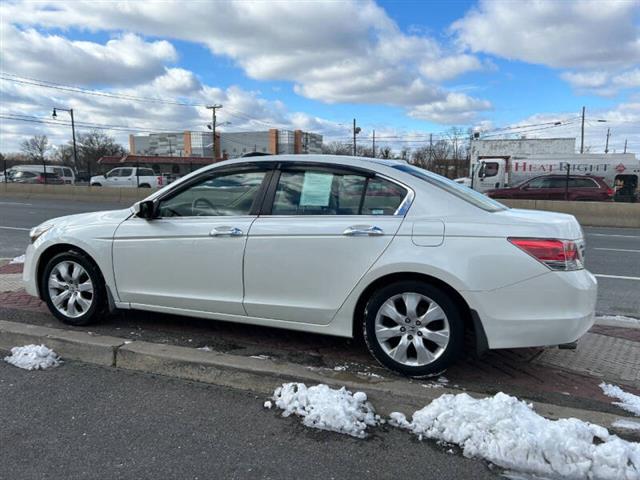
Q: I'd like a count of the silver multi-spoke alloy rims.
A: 2